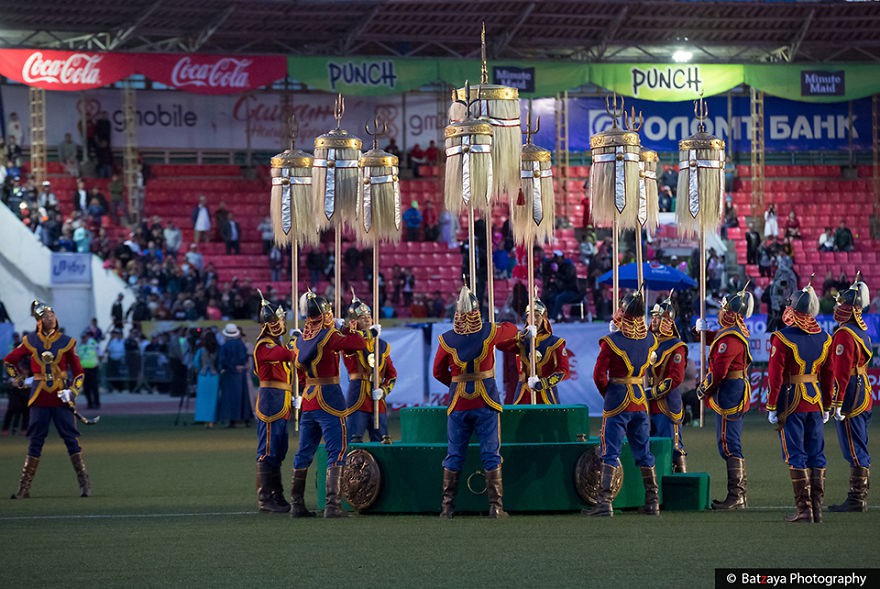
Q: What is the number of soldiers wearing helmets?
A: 11